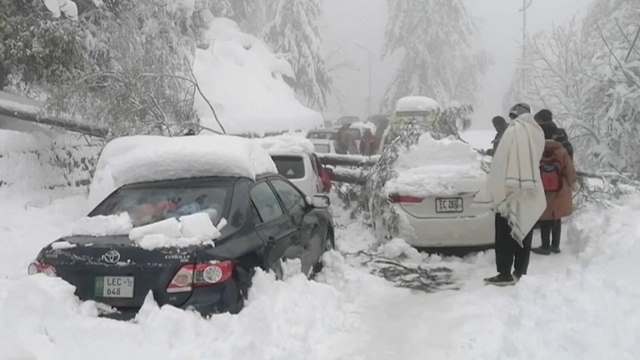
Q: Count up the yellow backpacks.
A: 0